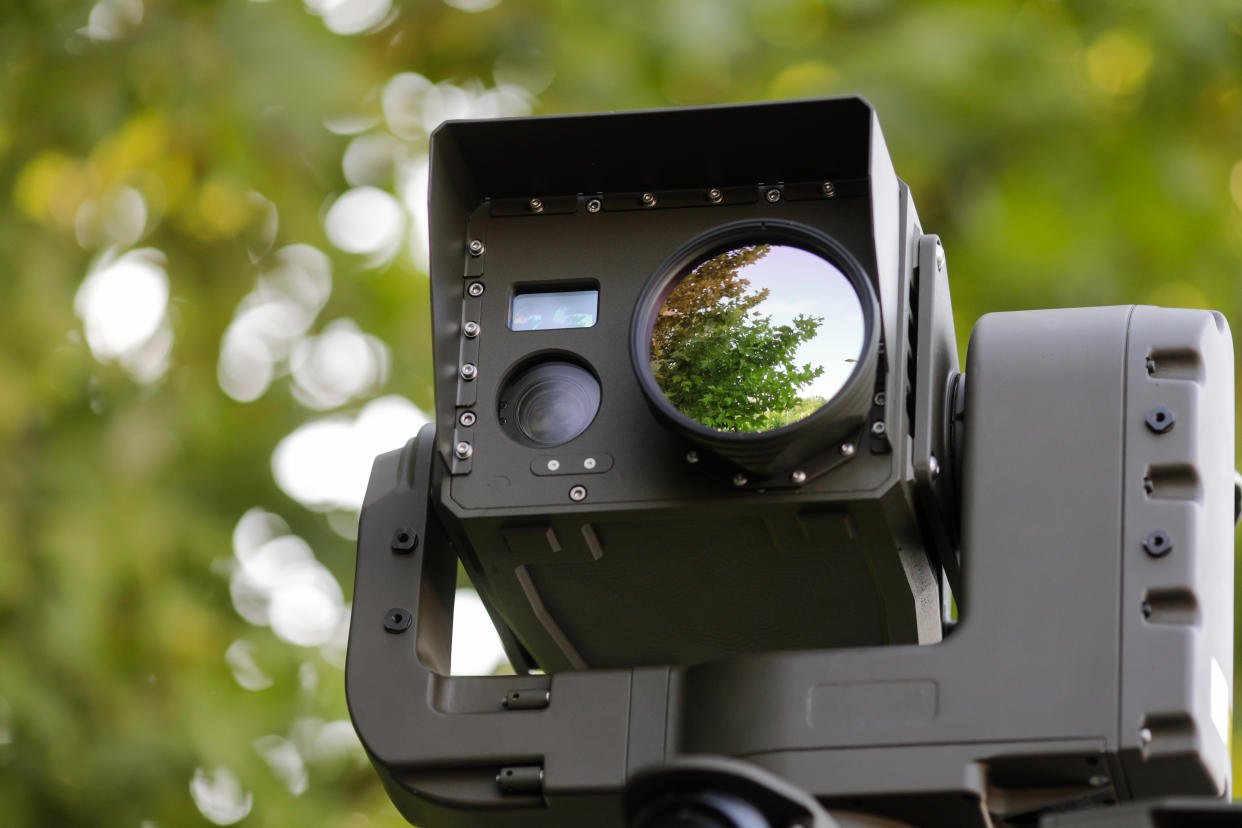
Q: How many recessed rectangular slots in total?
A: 4